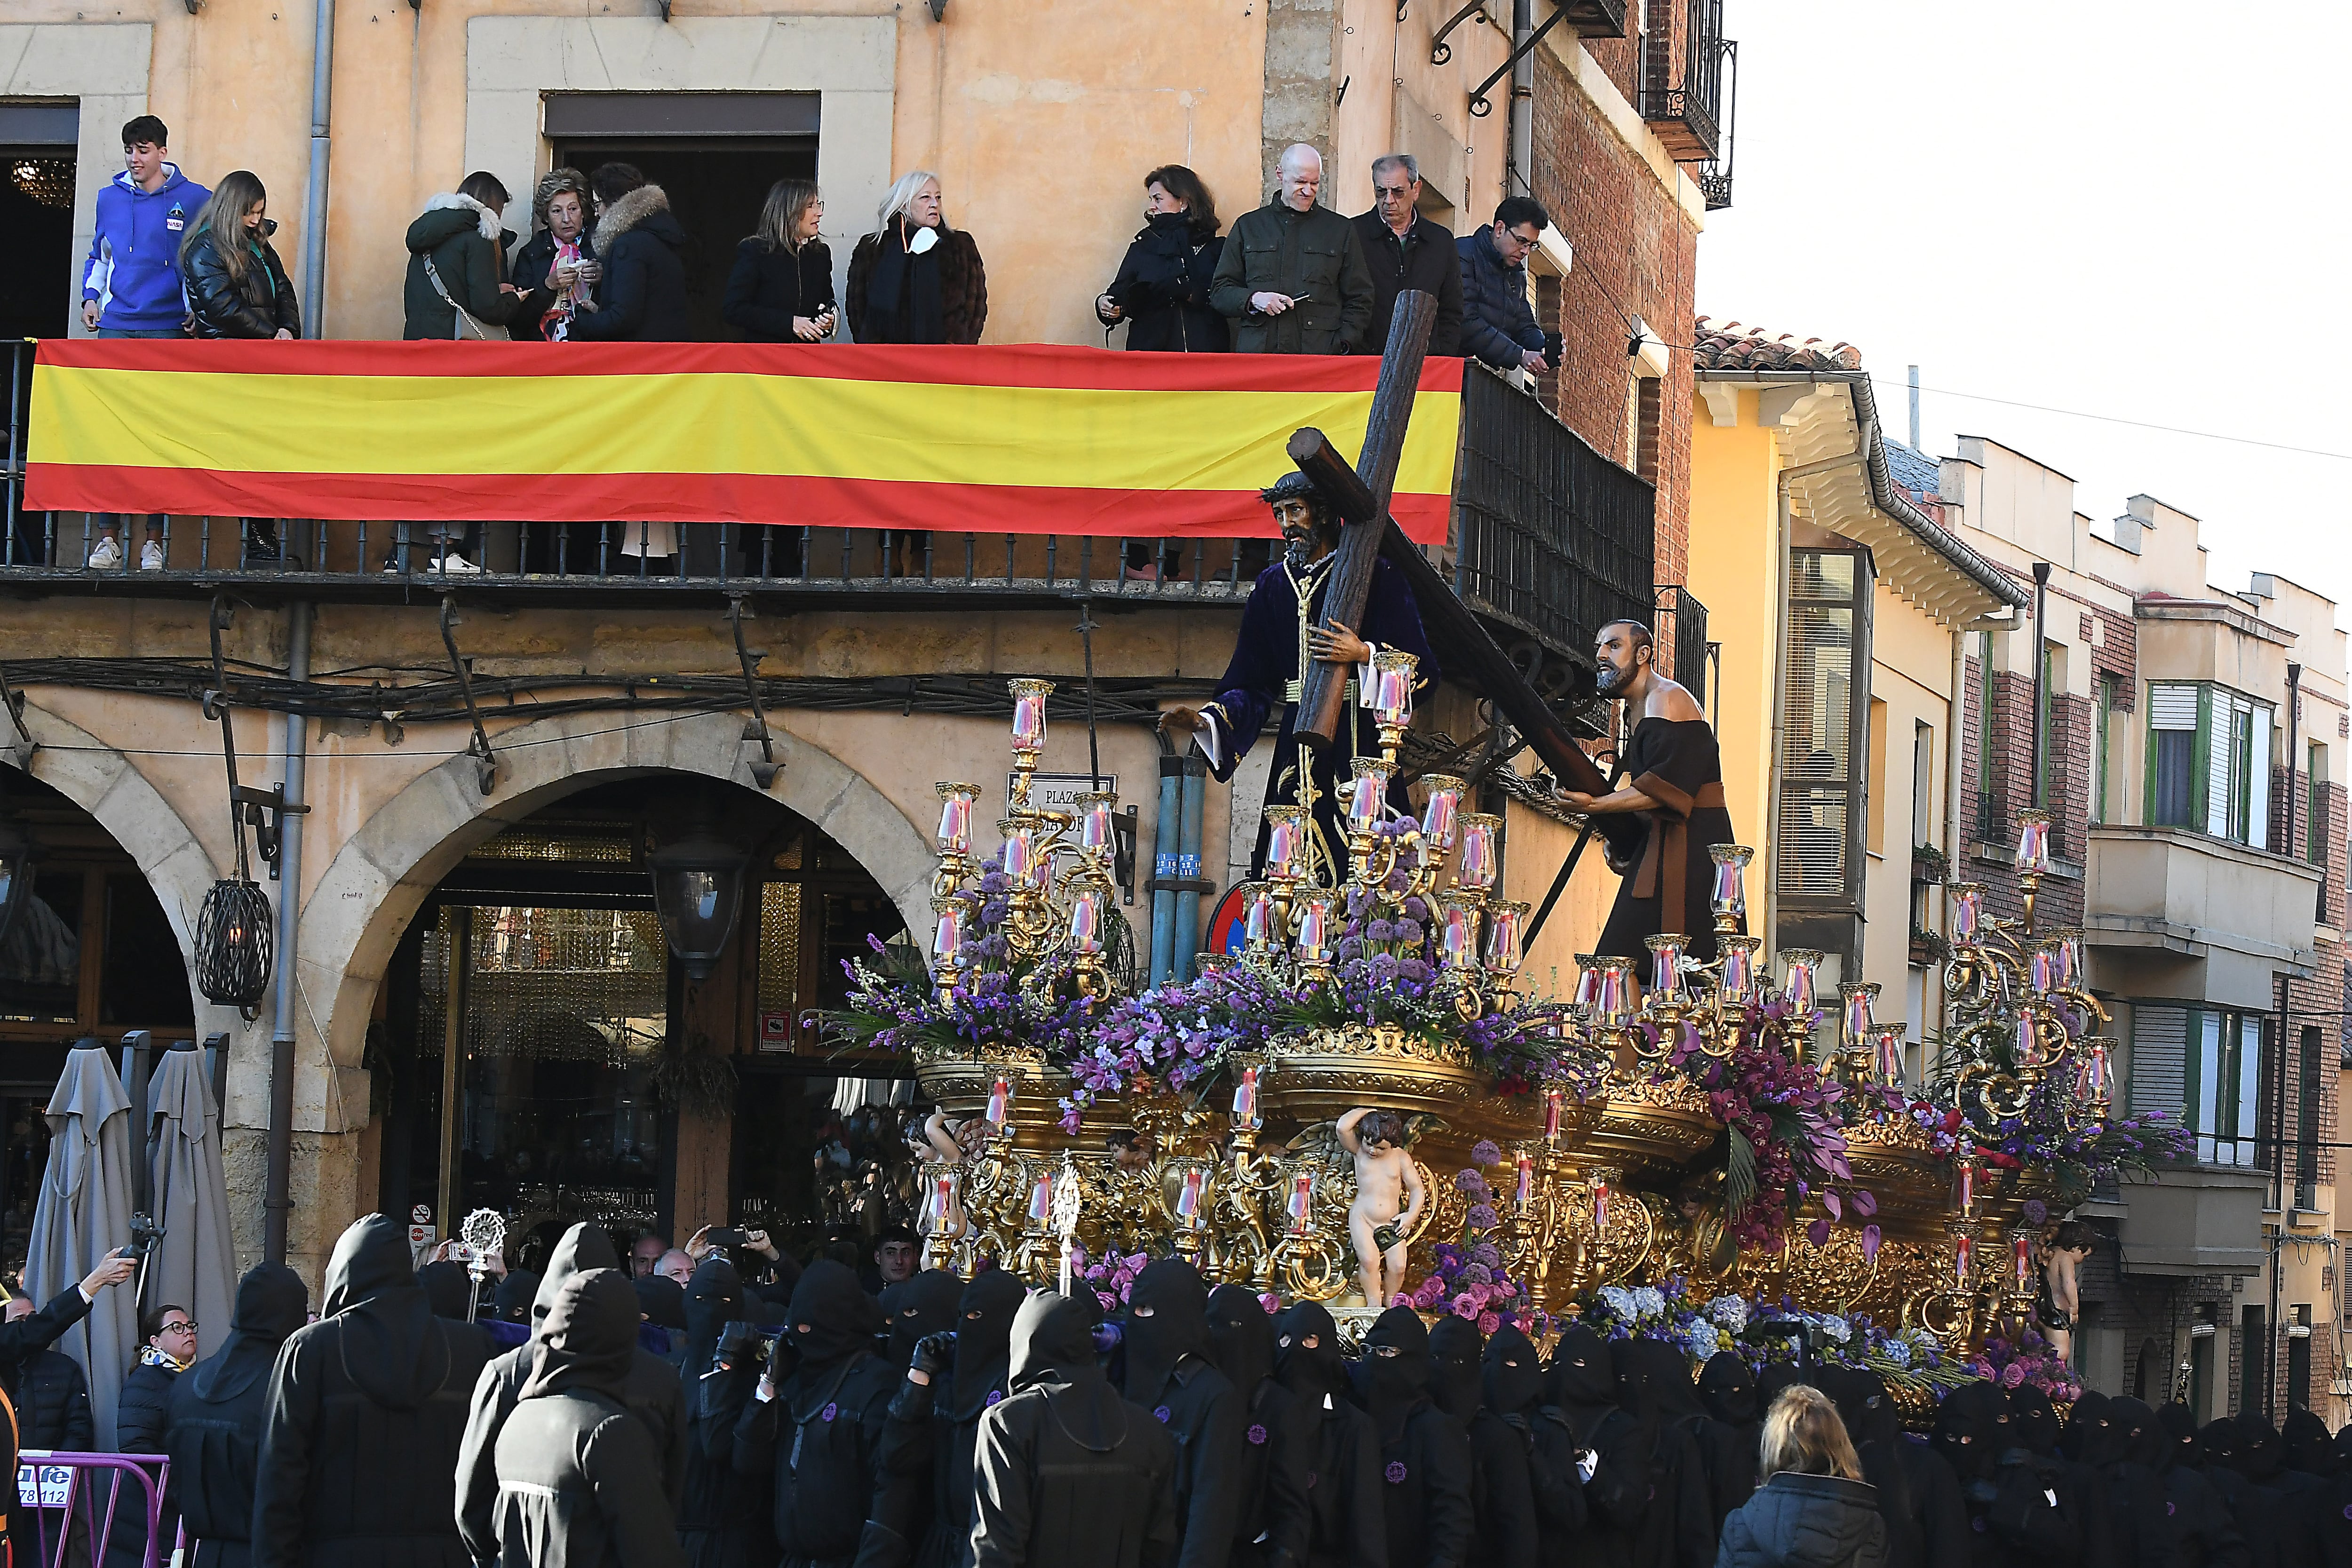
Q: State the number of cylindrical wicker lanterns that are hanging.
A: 1